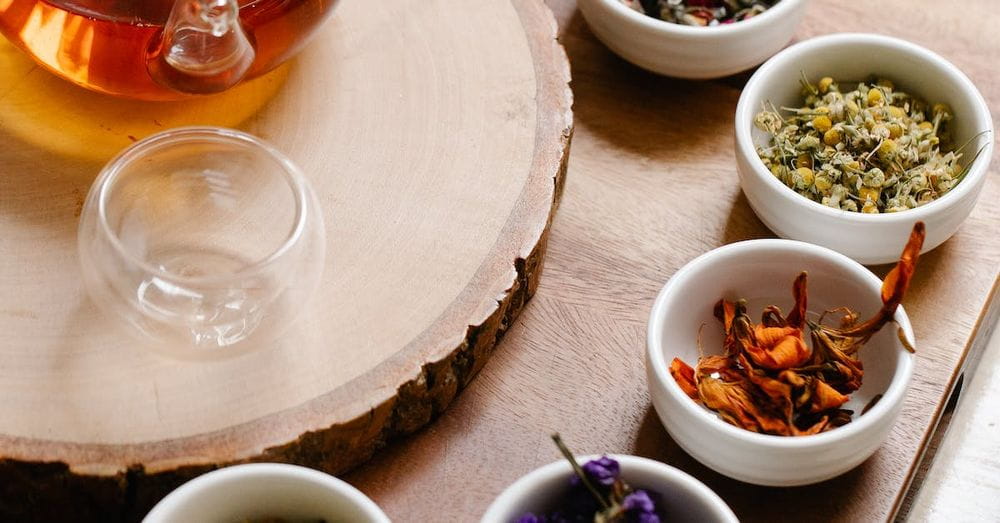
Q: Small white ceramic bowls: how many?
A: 5